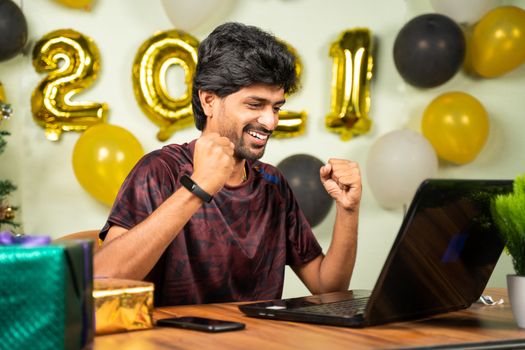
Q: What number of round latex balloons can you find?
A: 10